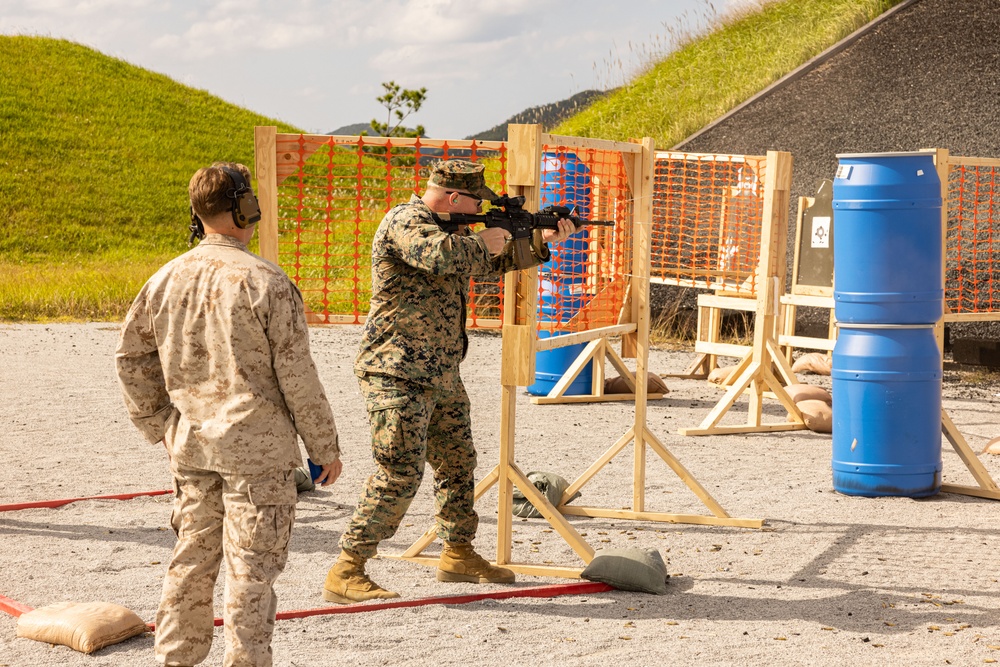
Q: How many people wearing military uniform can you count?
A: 2